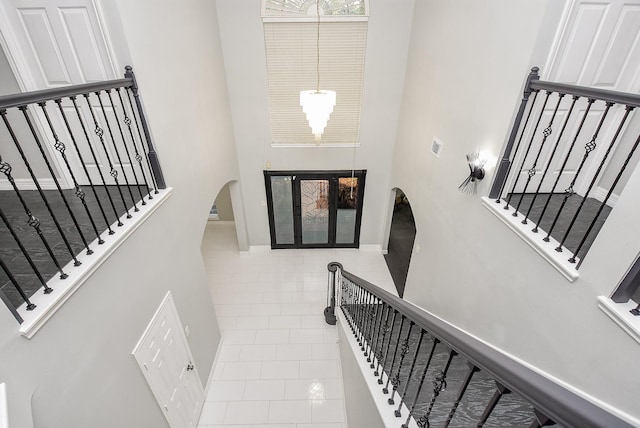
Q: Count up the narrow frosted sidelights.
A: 2